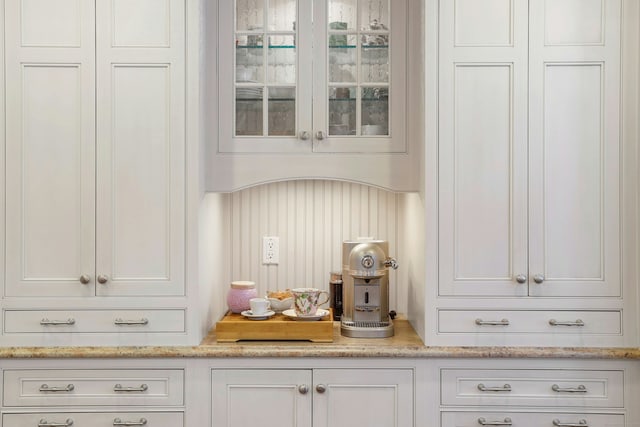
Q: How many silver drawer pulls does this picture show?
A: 12